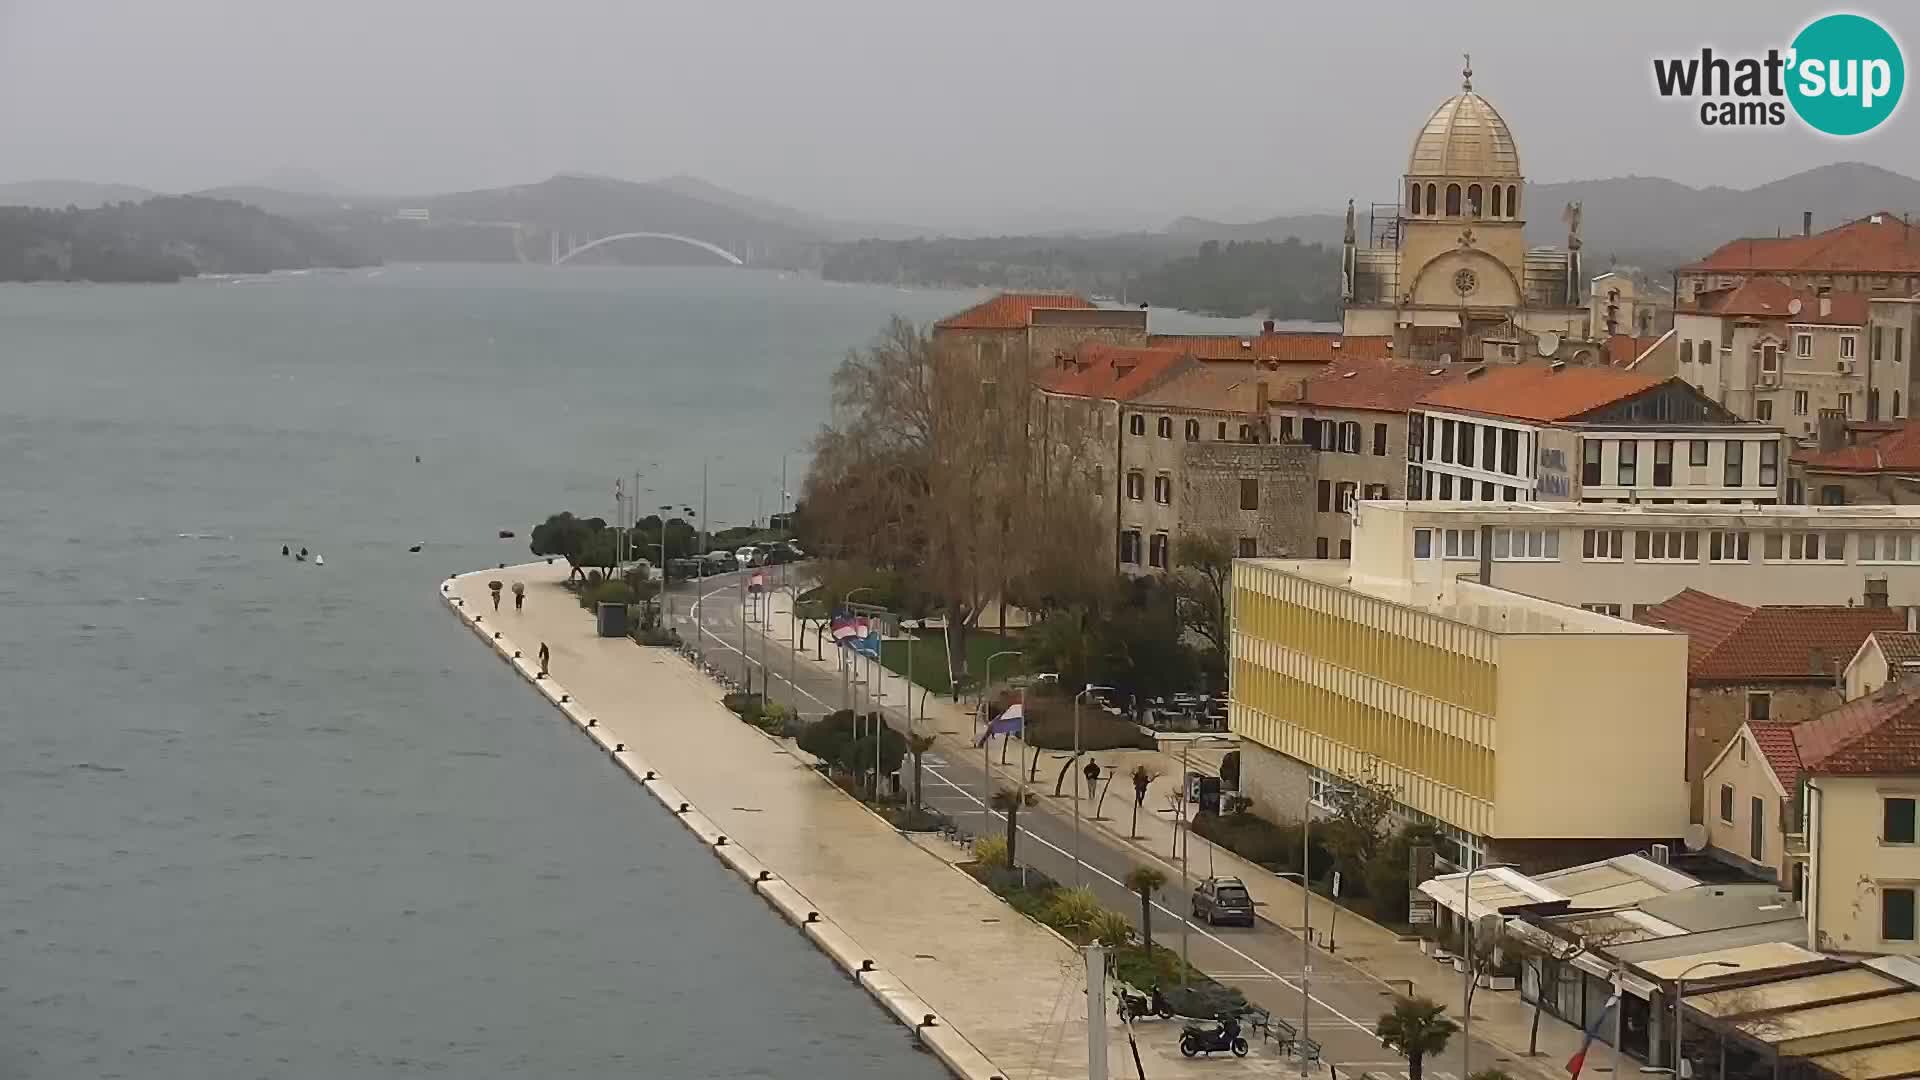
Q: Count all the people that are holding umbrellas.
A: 2